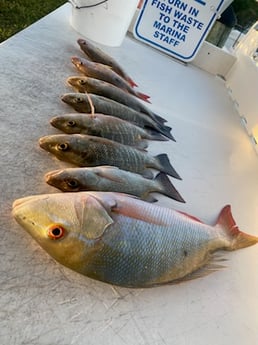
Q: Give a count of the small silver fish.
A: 7